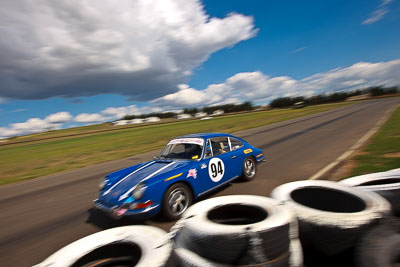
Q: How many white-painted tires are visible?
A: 4